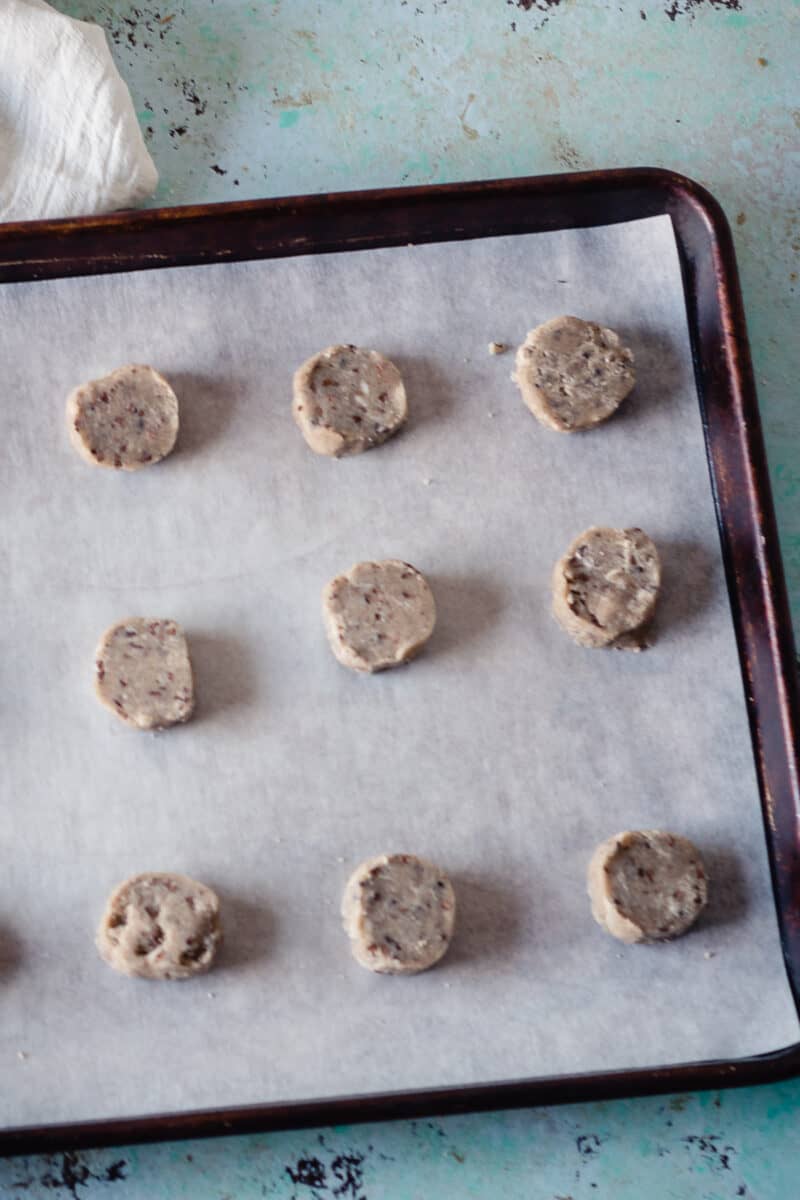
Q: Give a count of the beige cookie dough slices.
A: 9